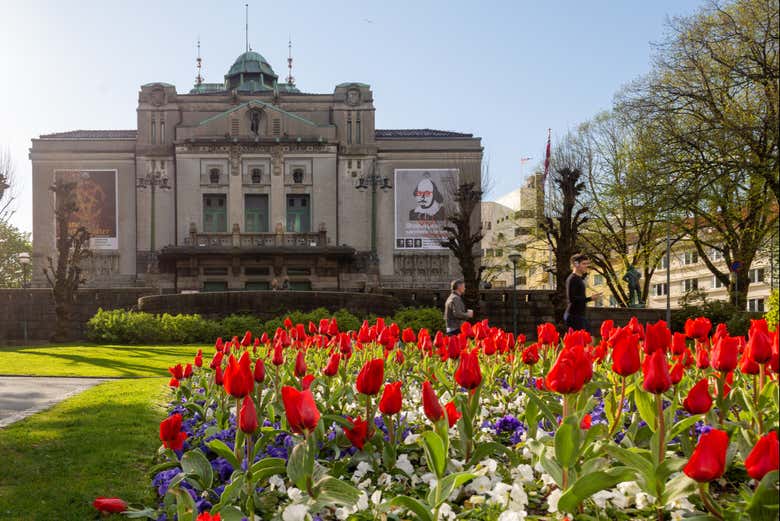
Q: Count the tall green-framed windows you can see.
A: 3